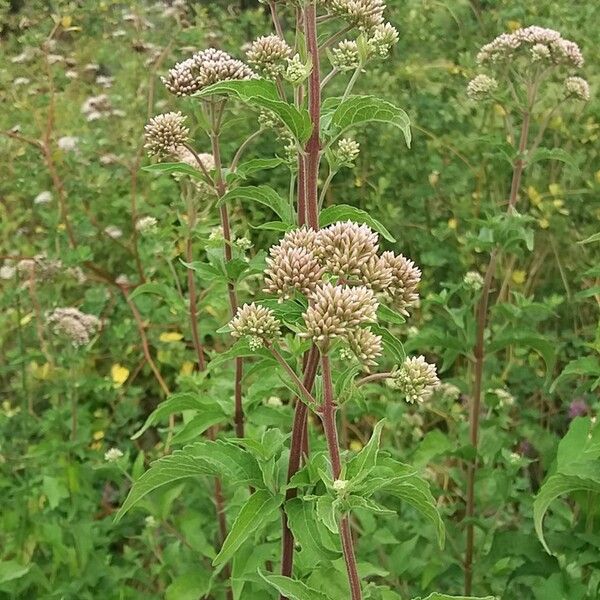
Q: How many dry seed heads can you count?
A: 0